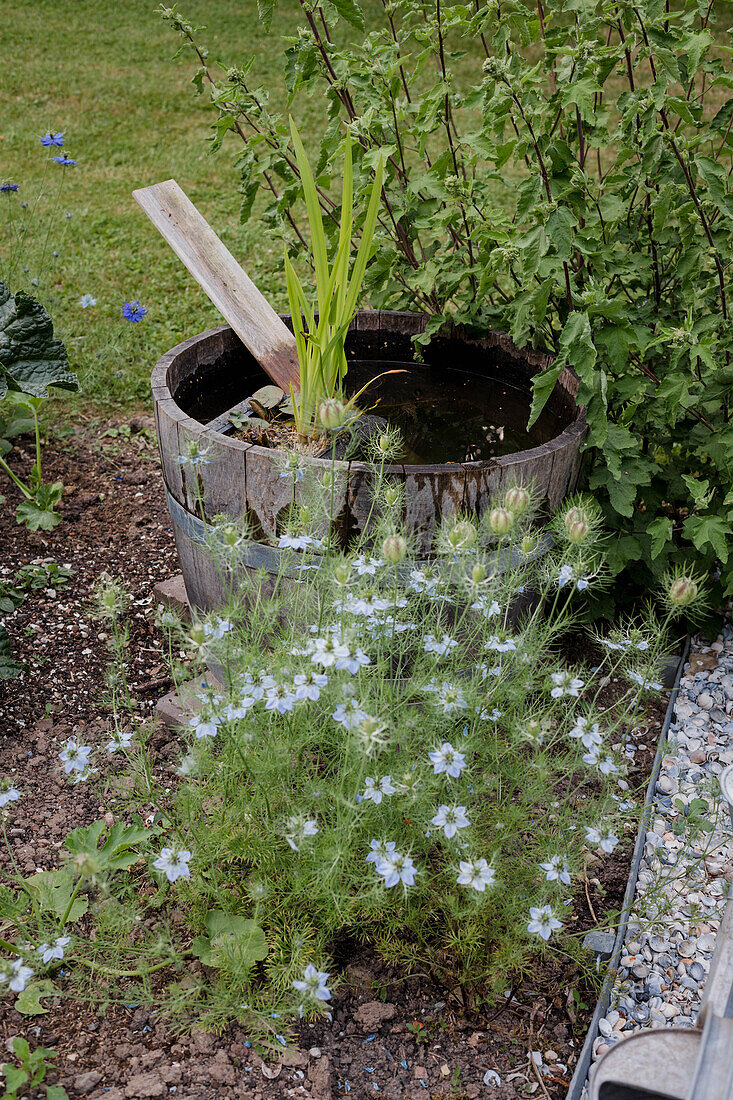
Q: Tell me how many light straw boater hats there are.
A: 0